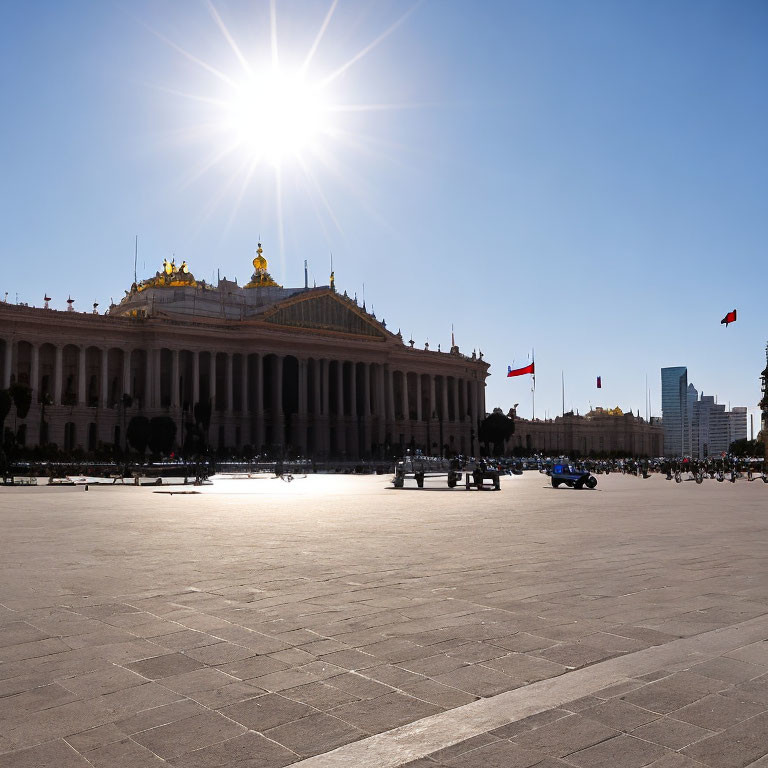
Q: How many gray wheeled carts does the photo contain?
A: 1